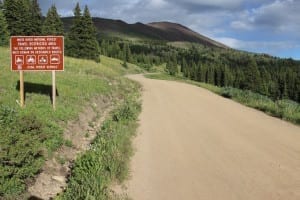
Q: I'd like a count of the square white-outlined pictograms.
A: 4